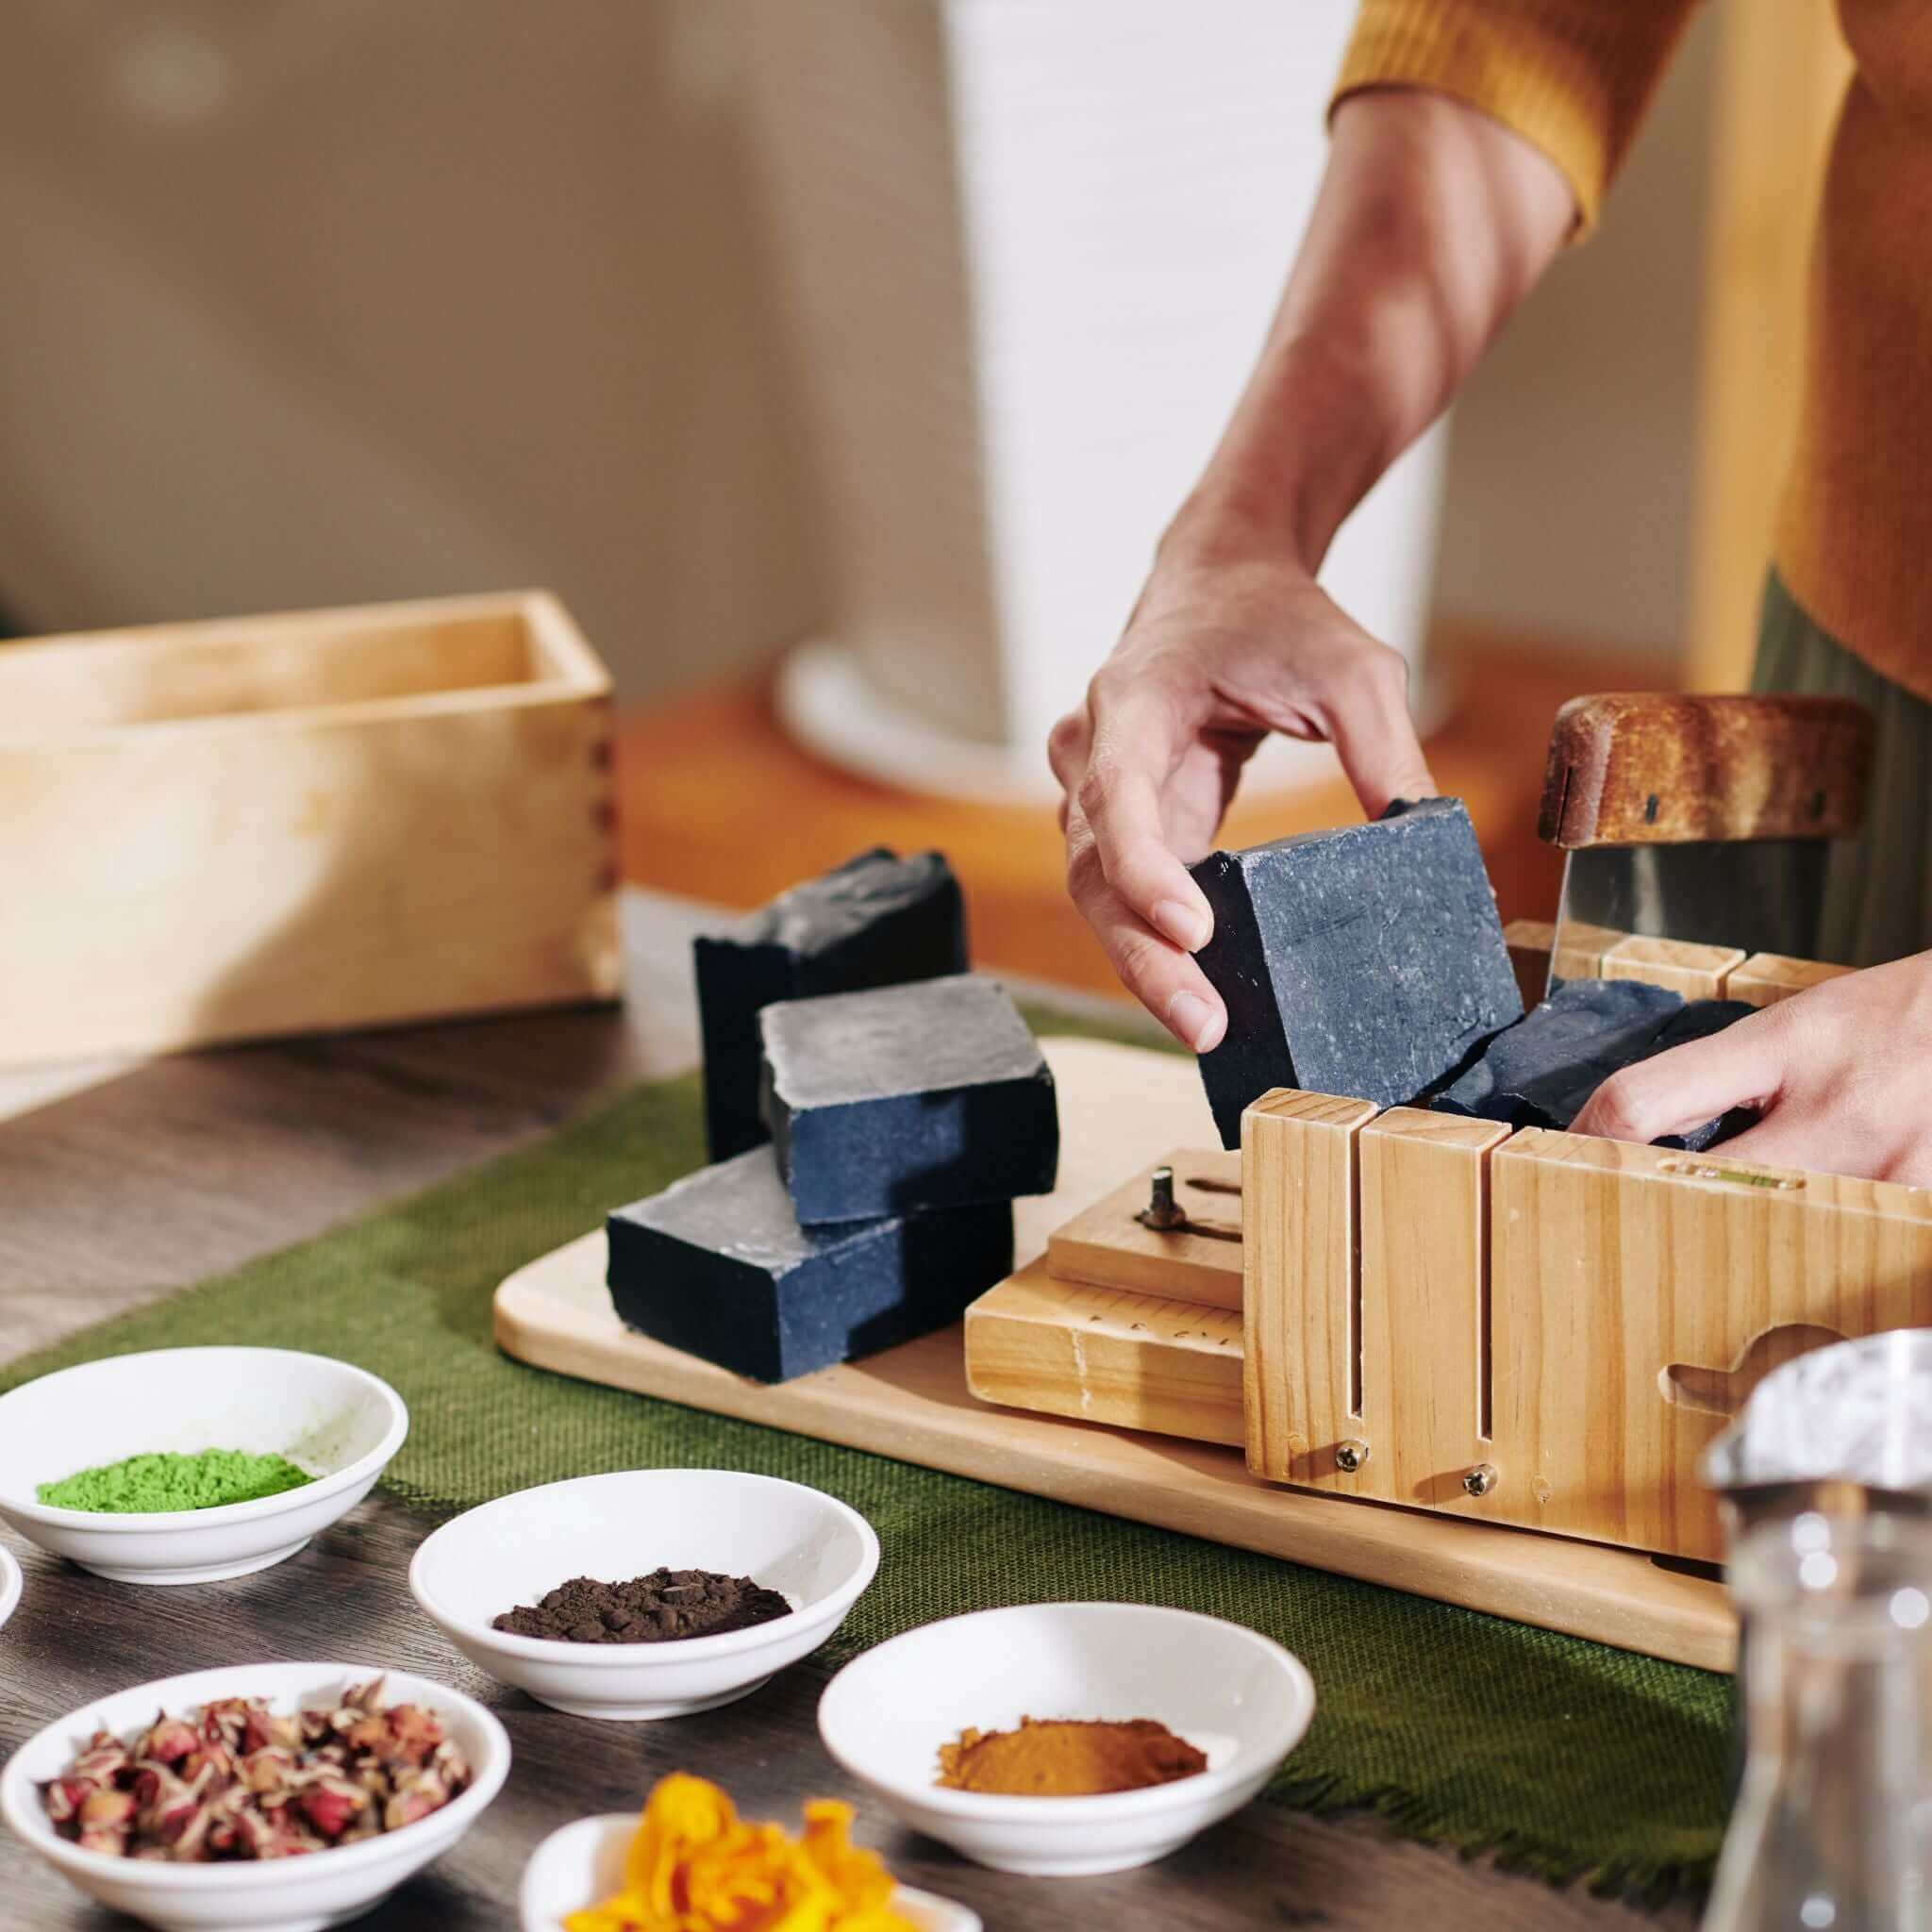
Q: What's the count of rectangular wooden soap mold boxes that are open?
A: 1